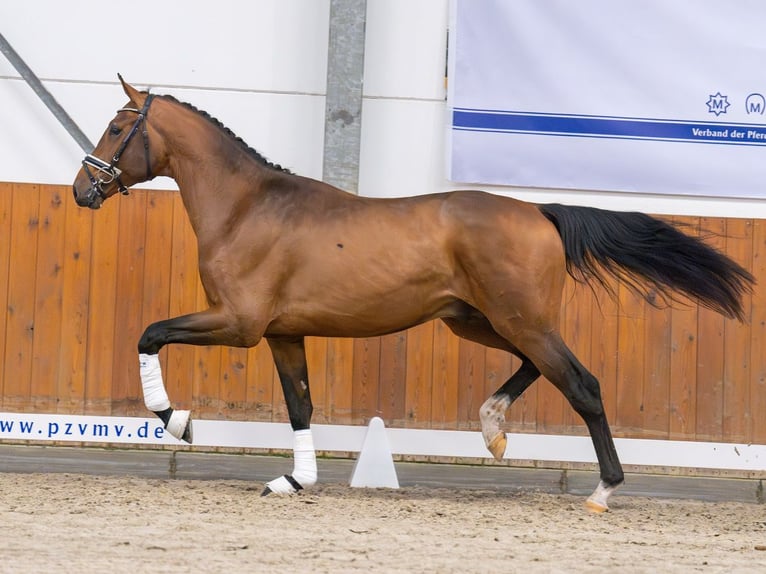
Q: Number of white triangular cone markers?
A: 1